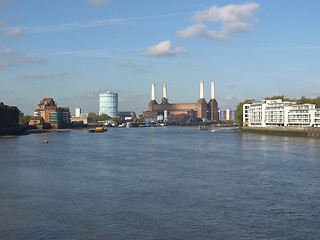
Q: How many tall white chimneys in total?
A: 4